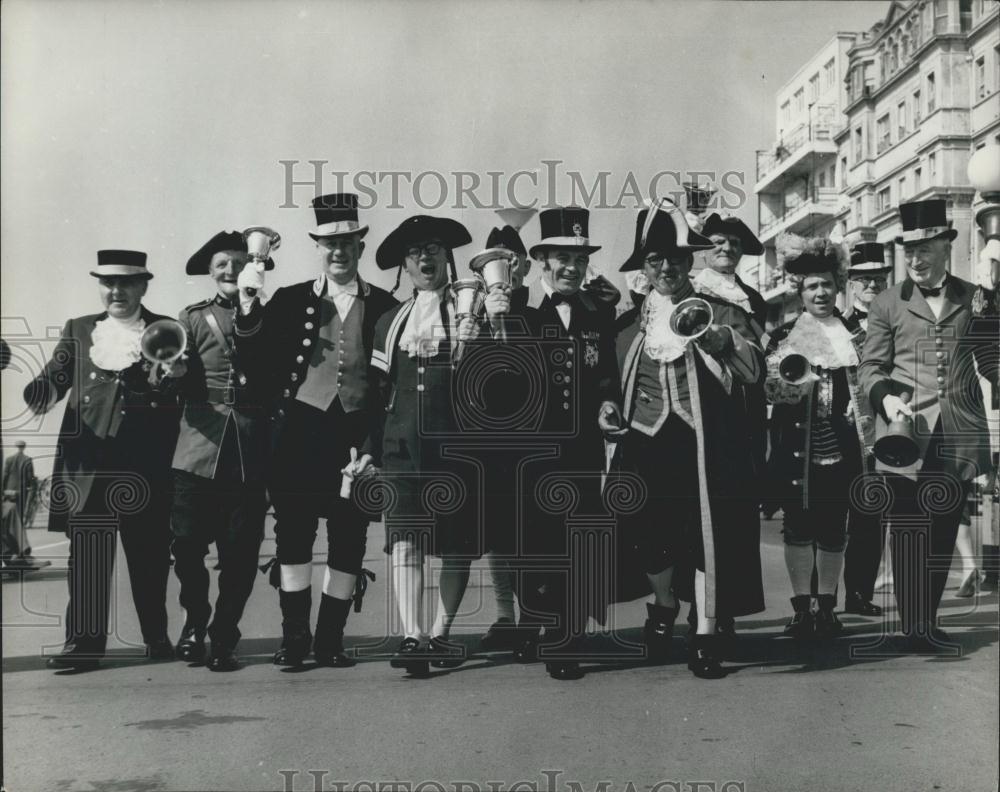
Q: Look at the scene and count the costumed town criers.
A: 11